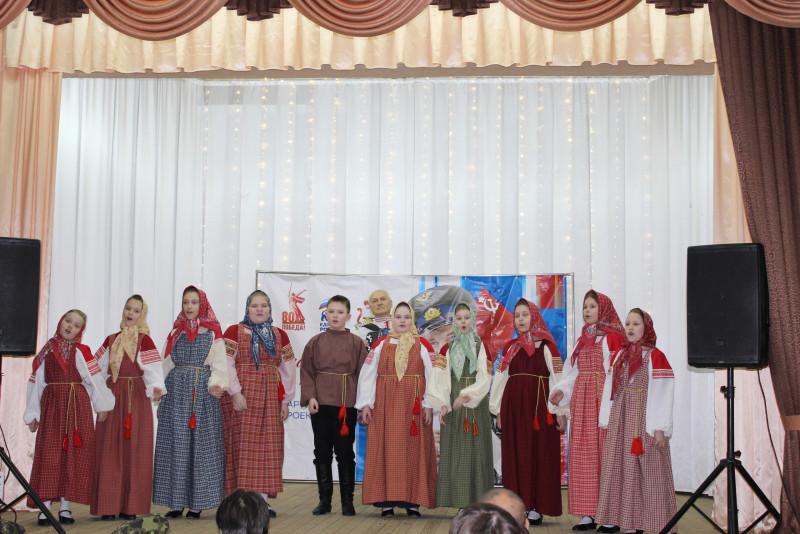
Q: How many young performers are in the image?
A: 10